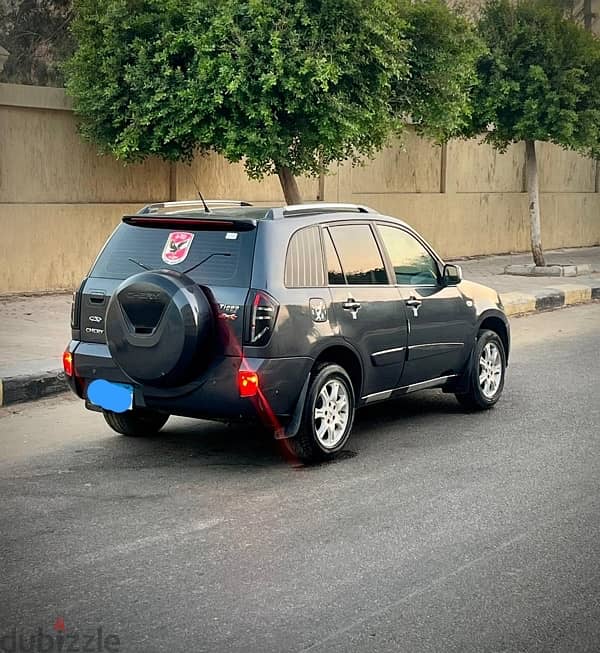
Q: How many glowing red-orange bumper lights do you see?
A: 2